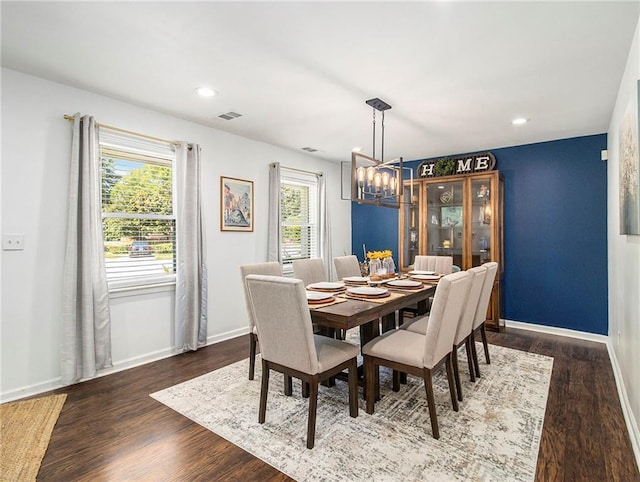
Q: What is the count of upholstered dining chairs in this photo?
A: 8